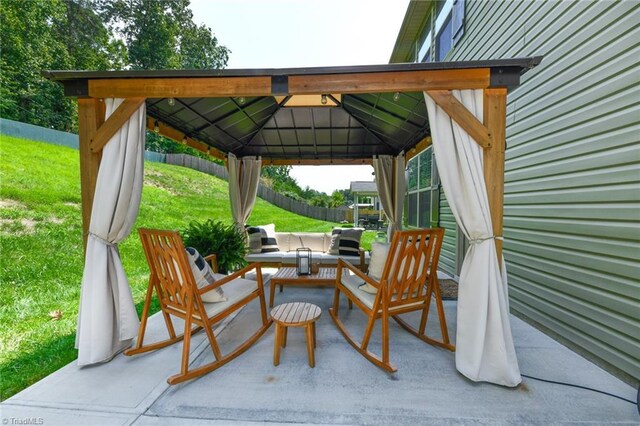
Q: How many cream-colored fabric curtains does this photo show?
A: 4